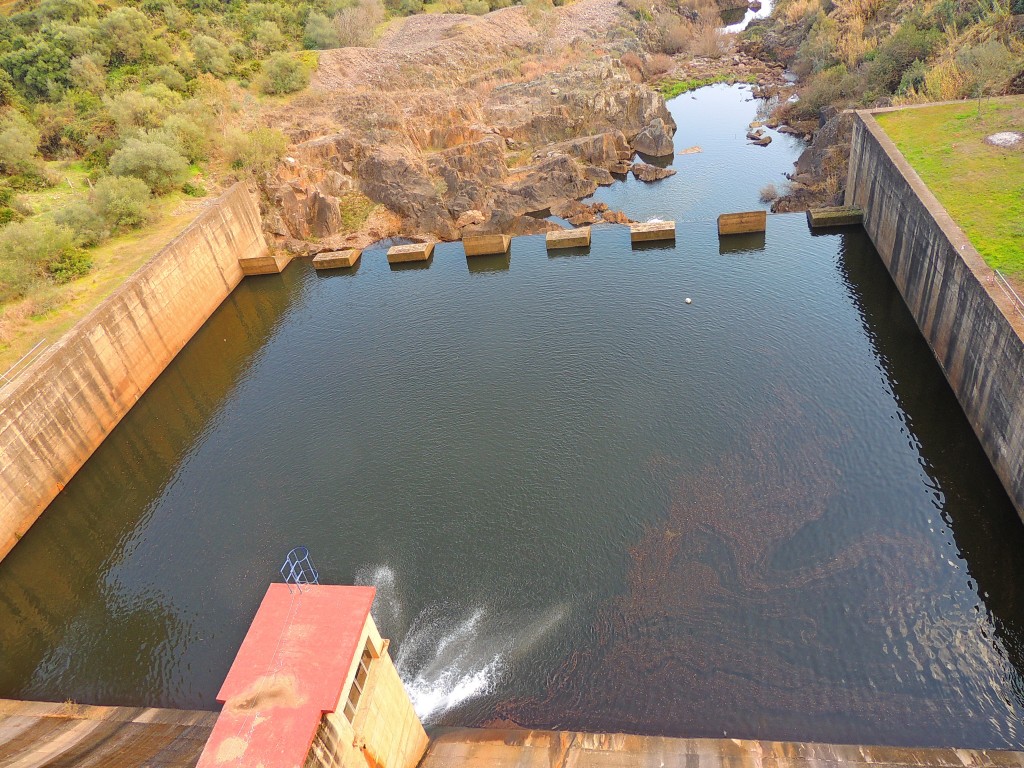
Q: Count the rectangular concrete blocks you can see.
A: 8